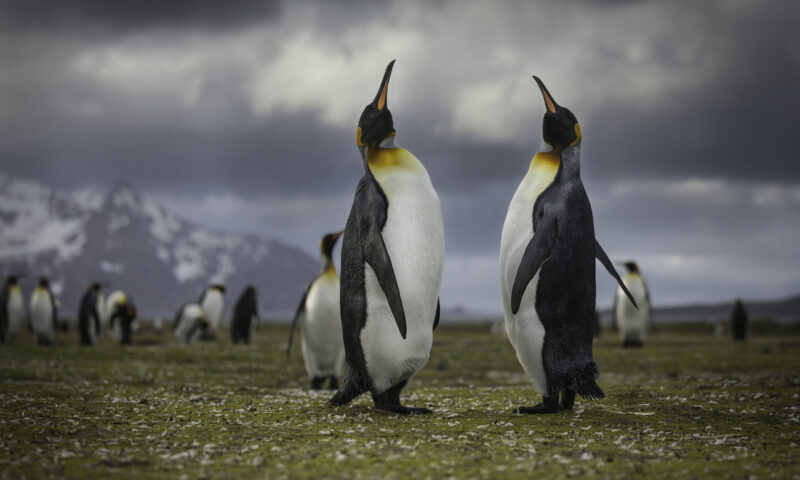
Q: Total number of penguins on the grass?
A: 12